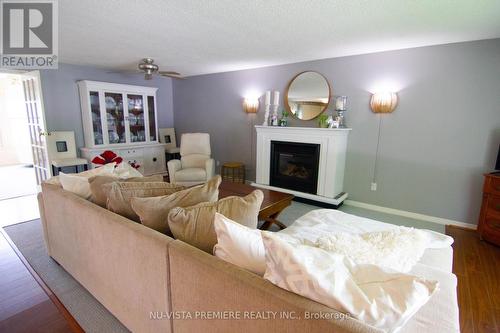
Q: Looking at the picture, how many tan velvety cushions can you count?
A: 4